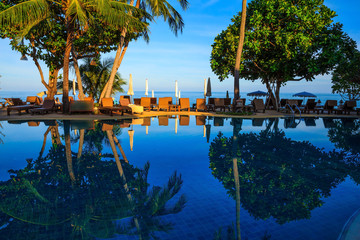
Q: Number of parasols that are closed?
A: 9